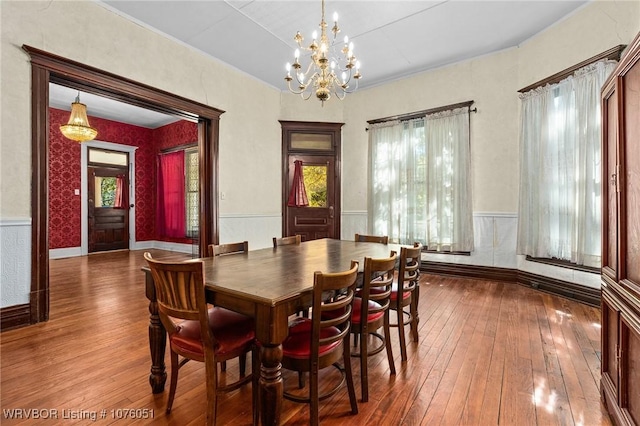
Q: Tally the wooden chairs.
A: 7